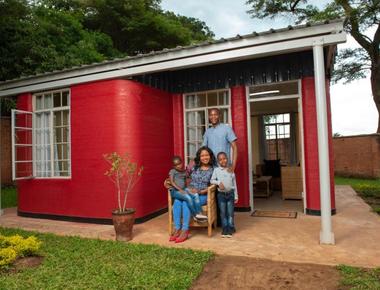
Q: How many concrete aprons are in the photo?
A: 1